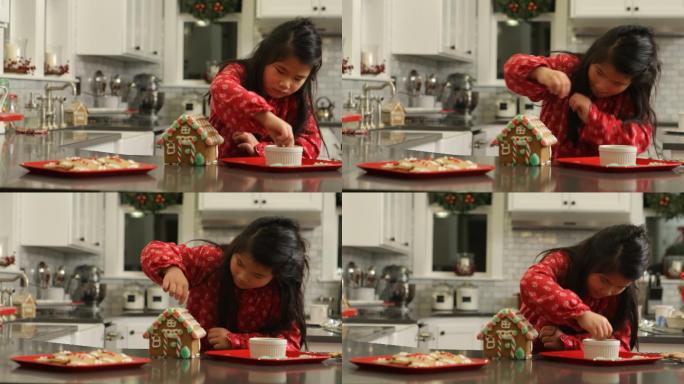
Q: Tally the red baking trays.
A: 8